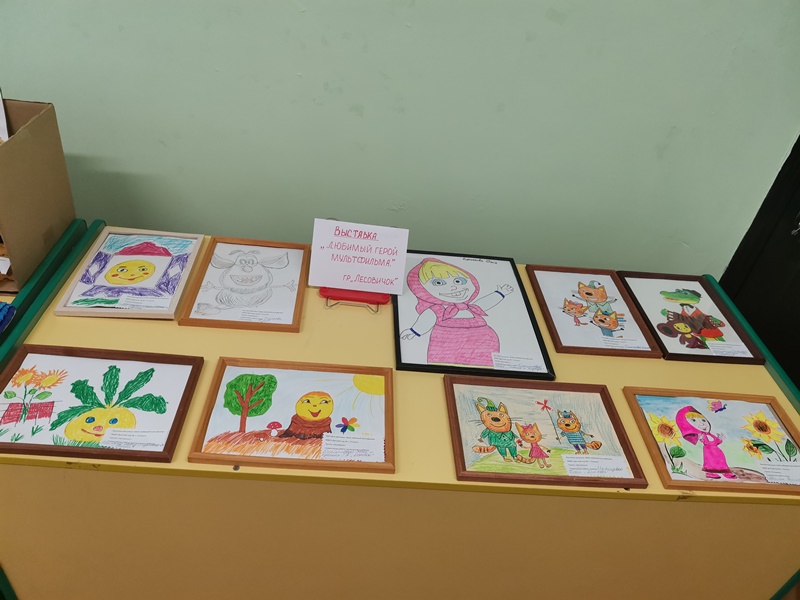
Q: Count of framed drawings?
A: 9